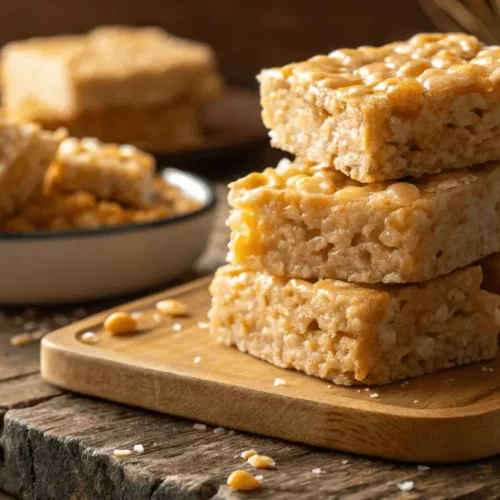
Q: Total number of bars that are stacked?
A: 3